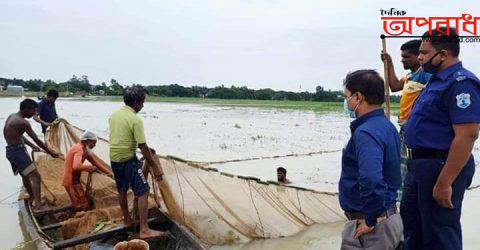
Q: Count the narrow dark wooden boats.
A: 1